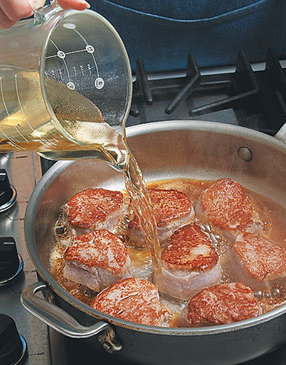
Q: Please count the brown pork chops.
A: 8